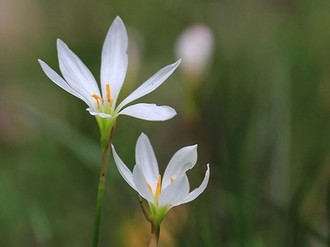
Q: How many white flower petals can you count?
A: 12